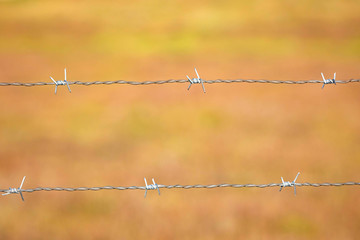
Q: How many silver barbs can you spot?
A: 6